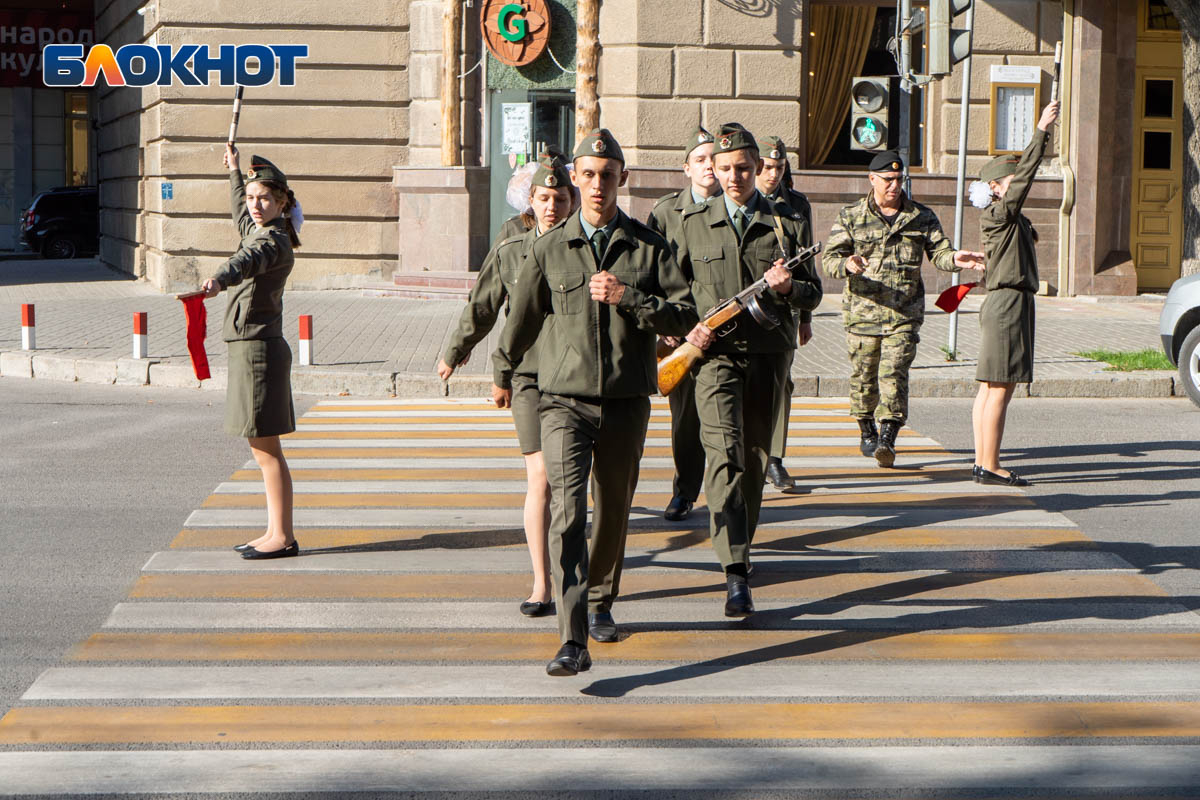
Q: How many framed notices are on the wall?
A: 1